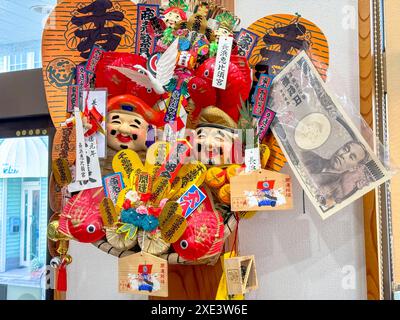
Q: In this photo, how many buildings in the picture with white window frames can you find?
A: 1